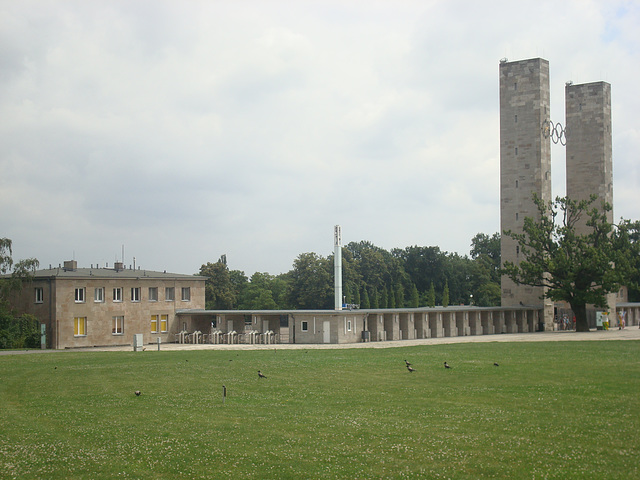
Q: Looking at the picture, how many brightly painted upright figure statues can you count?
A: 2